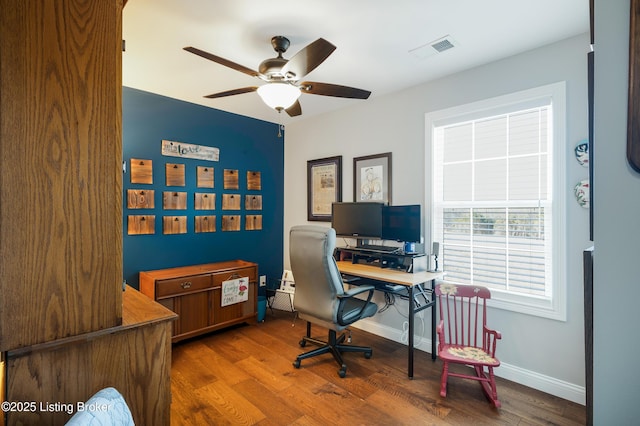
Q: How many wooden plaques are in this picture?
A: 15